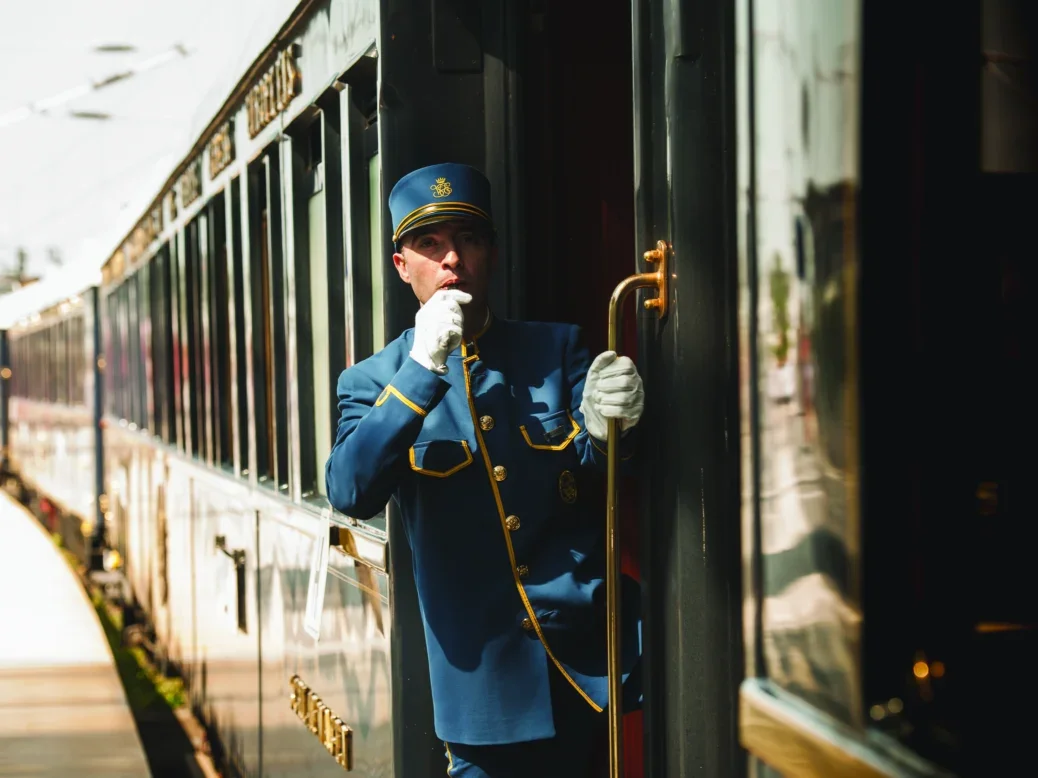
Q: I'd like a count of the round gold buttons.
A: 5